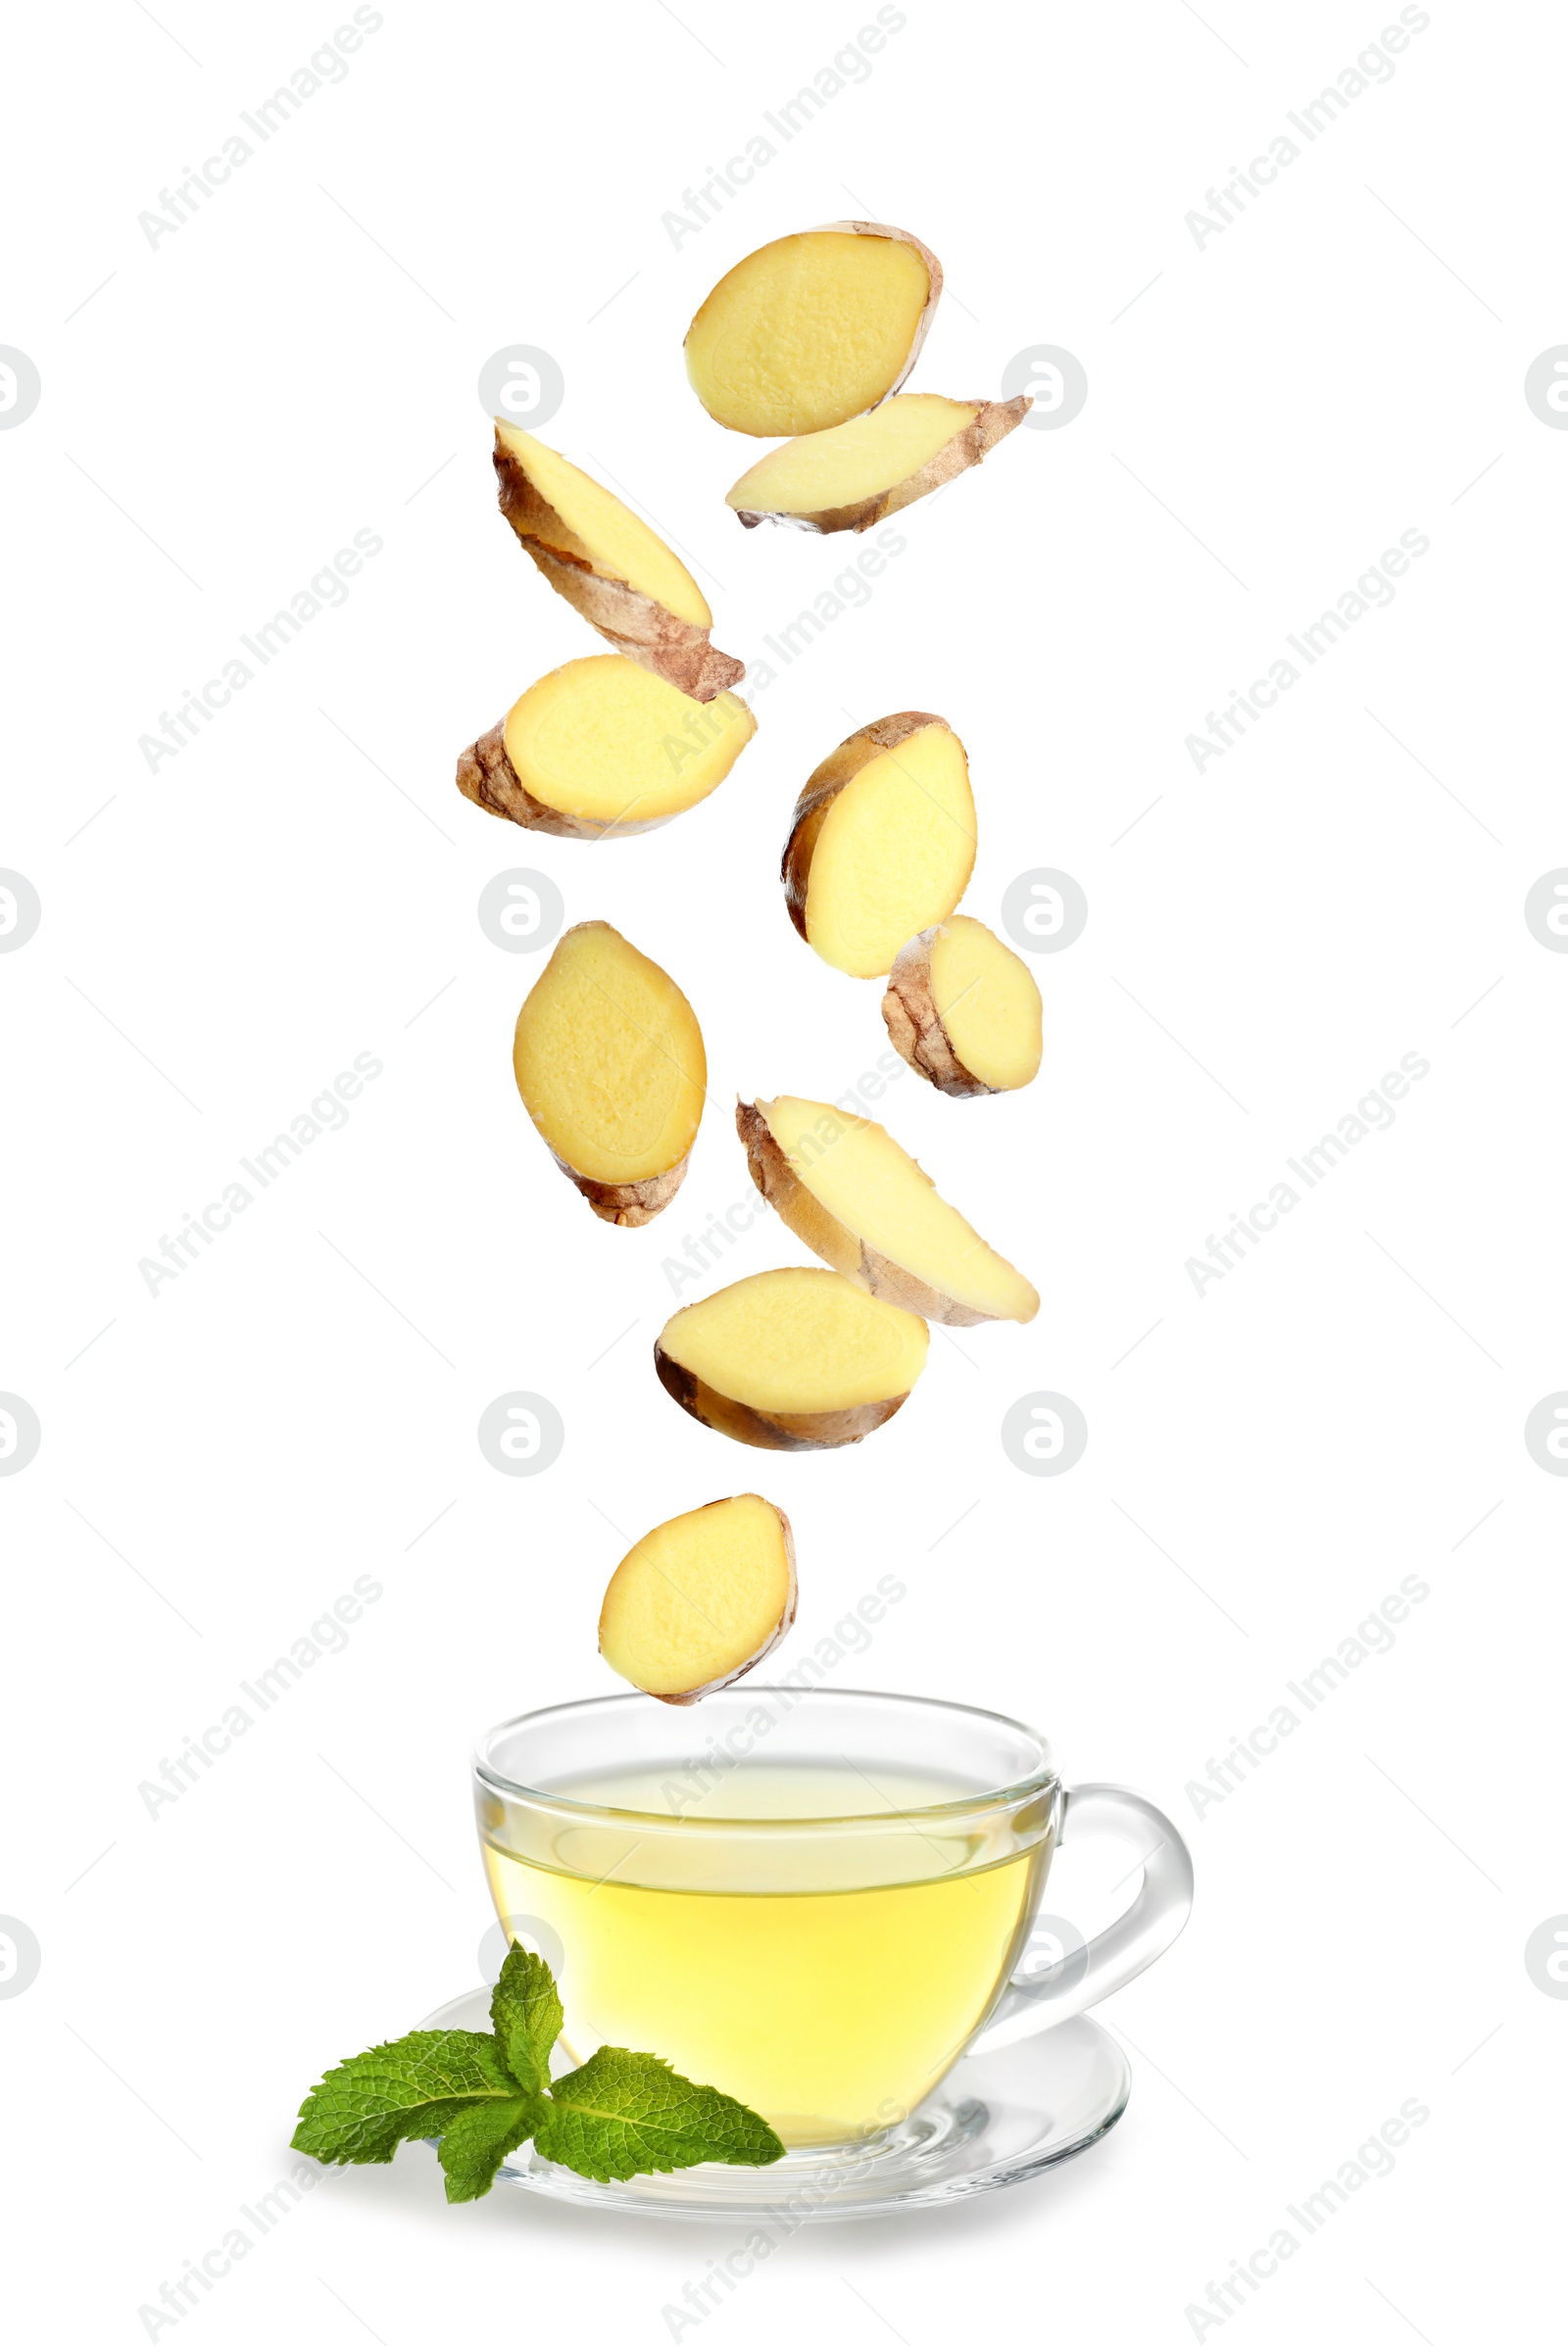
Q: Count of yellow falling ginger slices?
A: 10